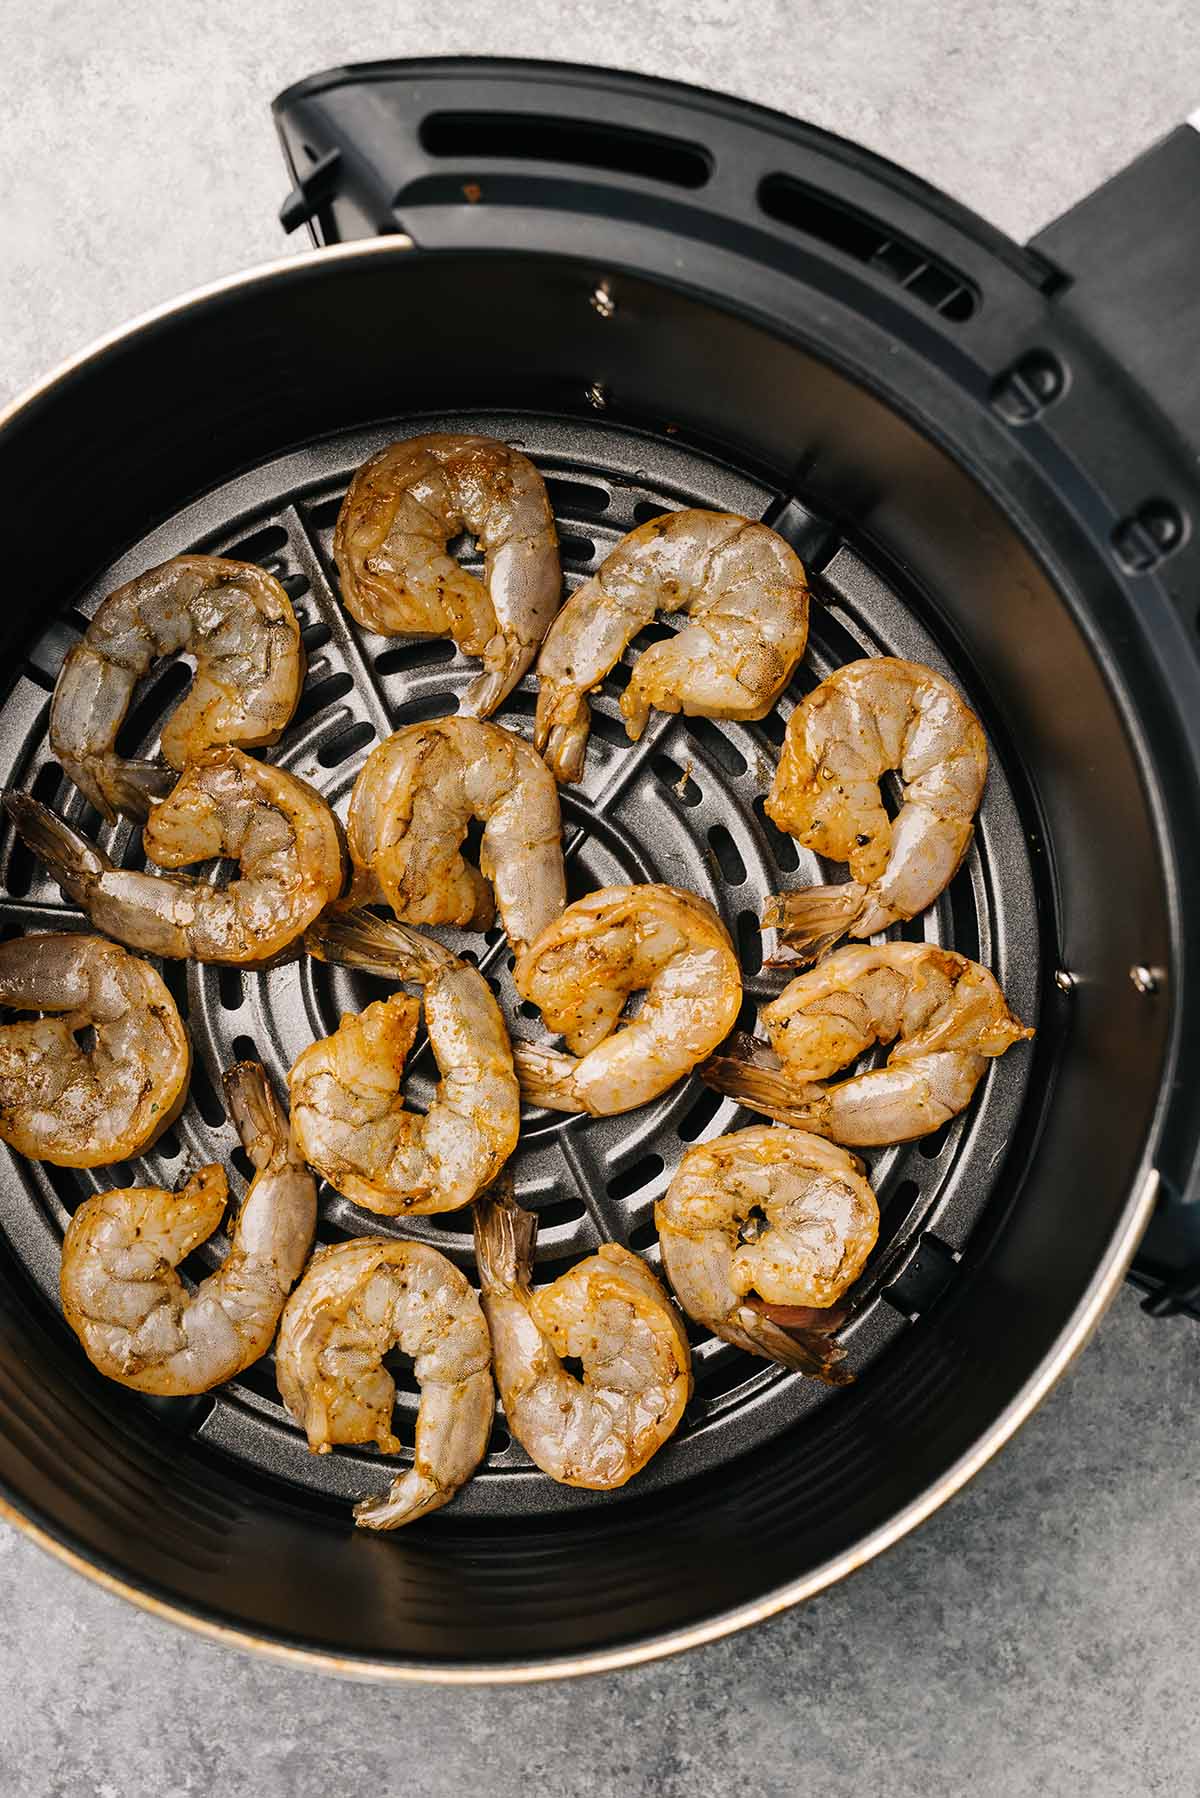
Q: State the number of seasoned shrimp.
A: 14